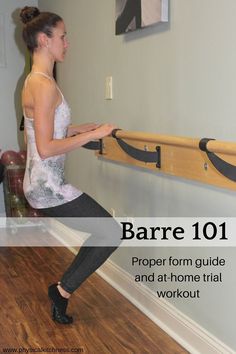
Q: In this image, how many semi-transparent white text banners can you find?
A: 1